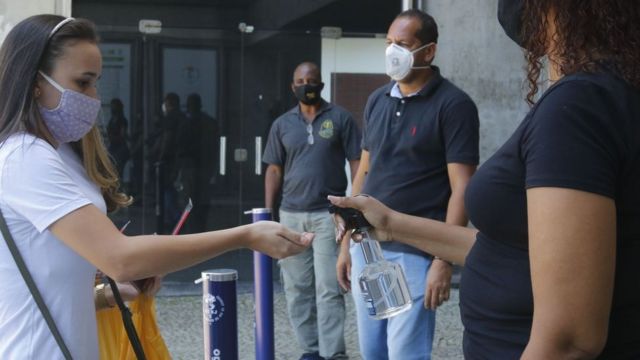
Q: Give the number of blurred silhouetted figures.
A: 3